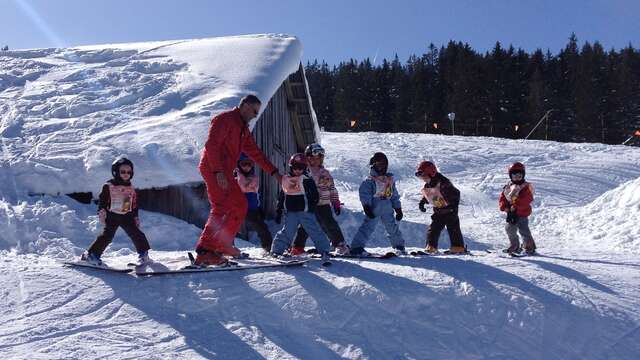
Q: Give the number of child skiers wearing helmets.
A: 7